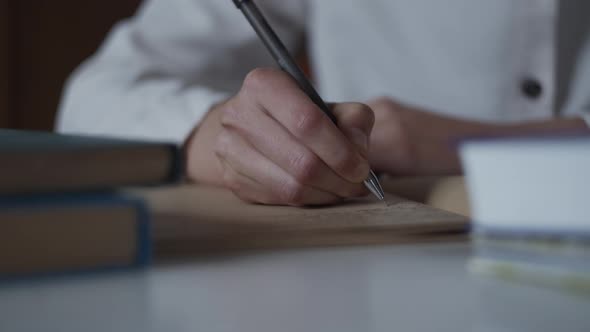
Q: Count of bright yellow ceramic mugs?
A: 0